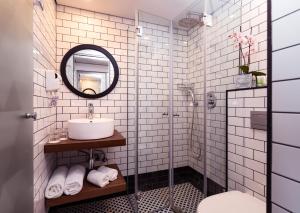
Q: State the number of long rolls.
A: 2